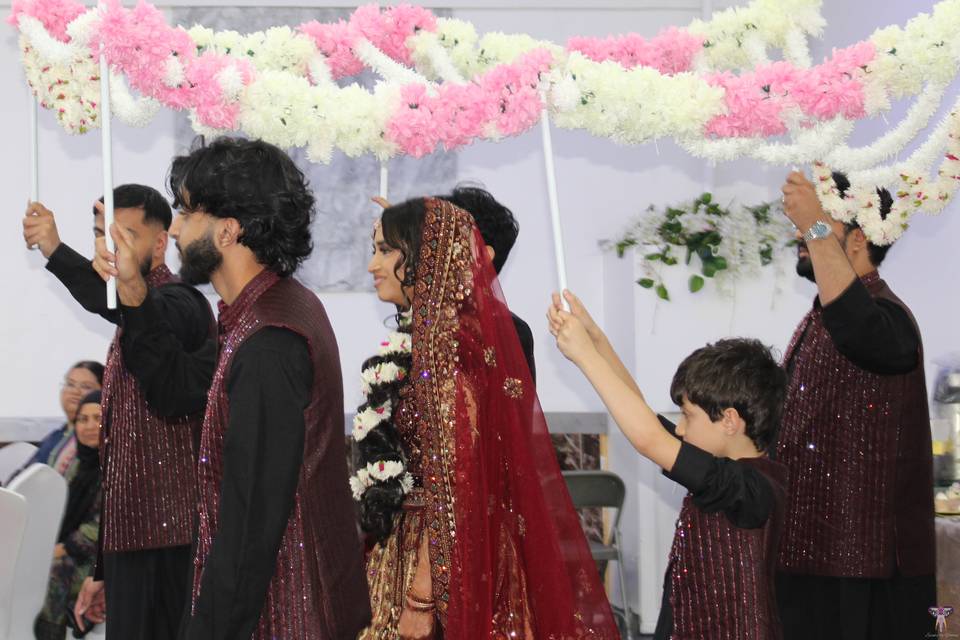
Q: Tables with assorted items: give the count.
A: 1